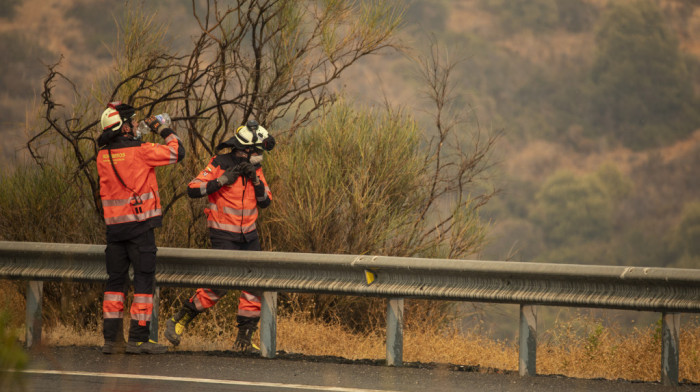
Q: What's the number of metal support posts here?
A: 6